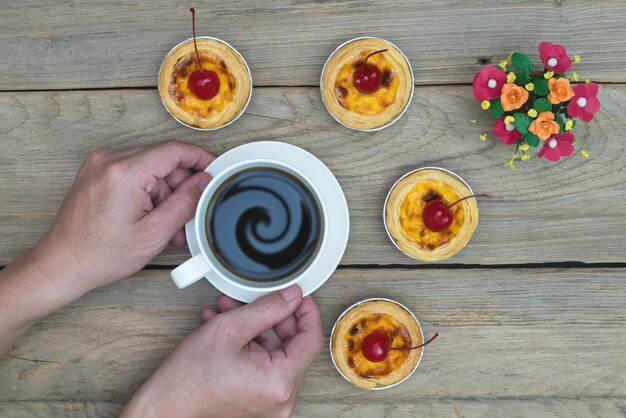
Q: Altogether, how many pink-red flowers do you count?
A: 5